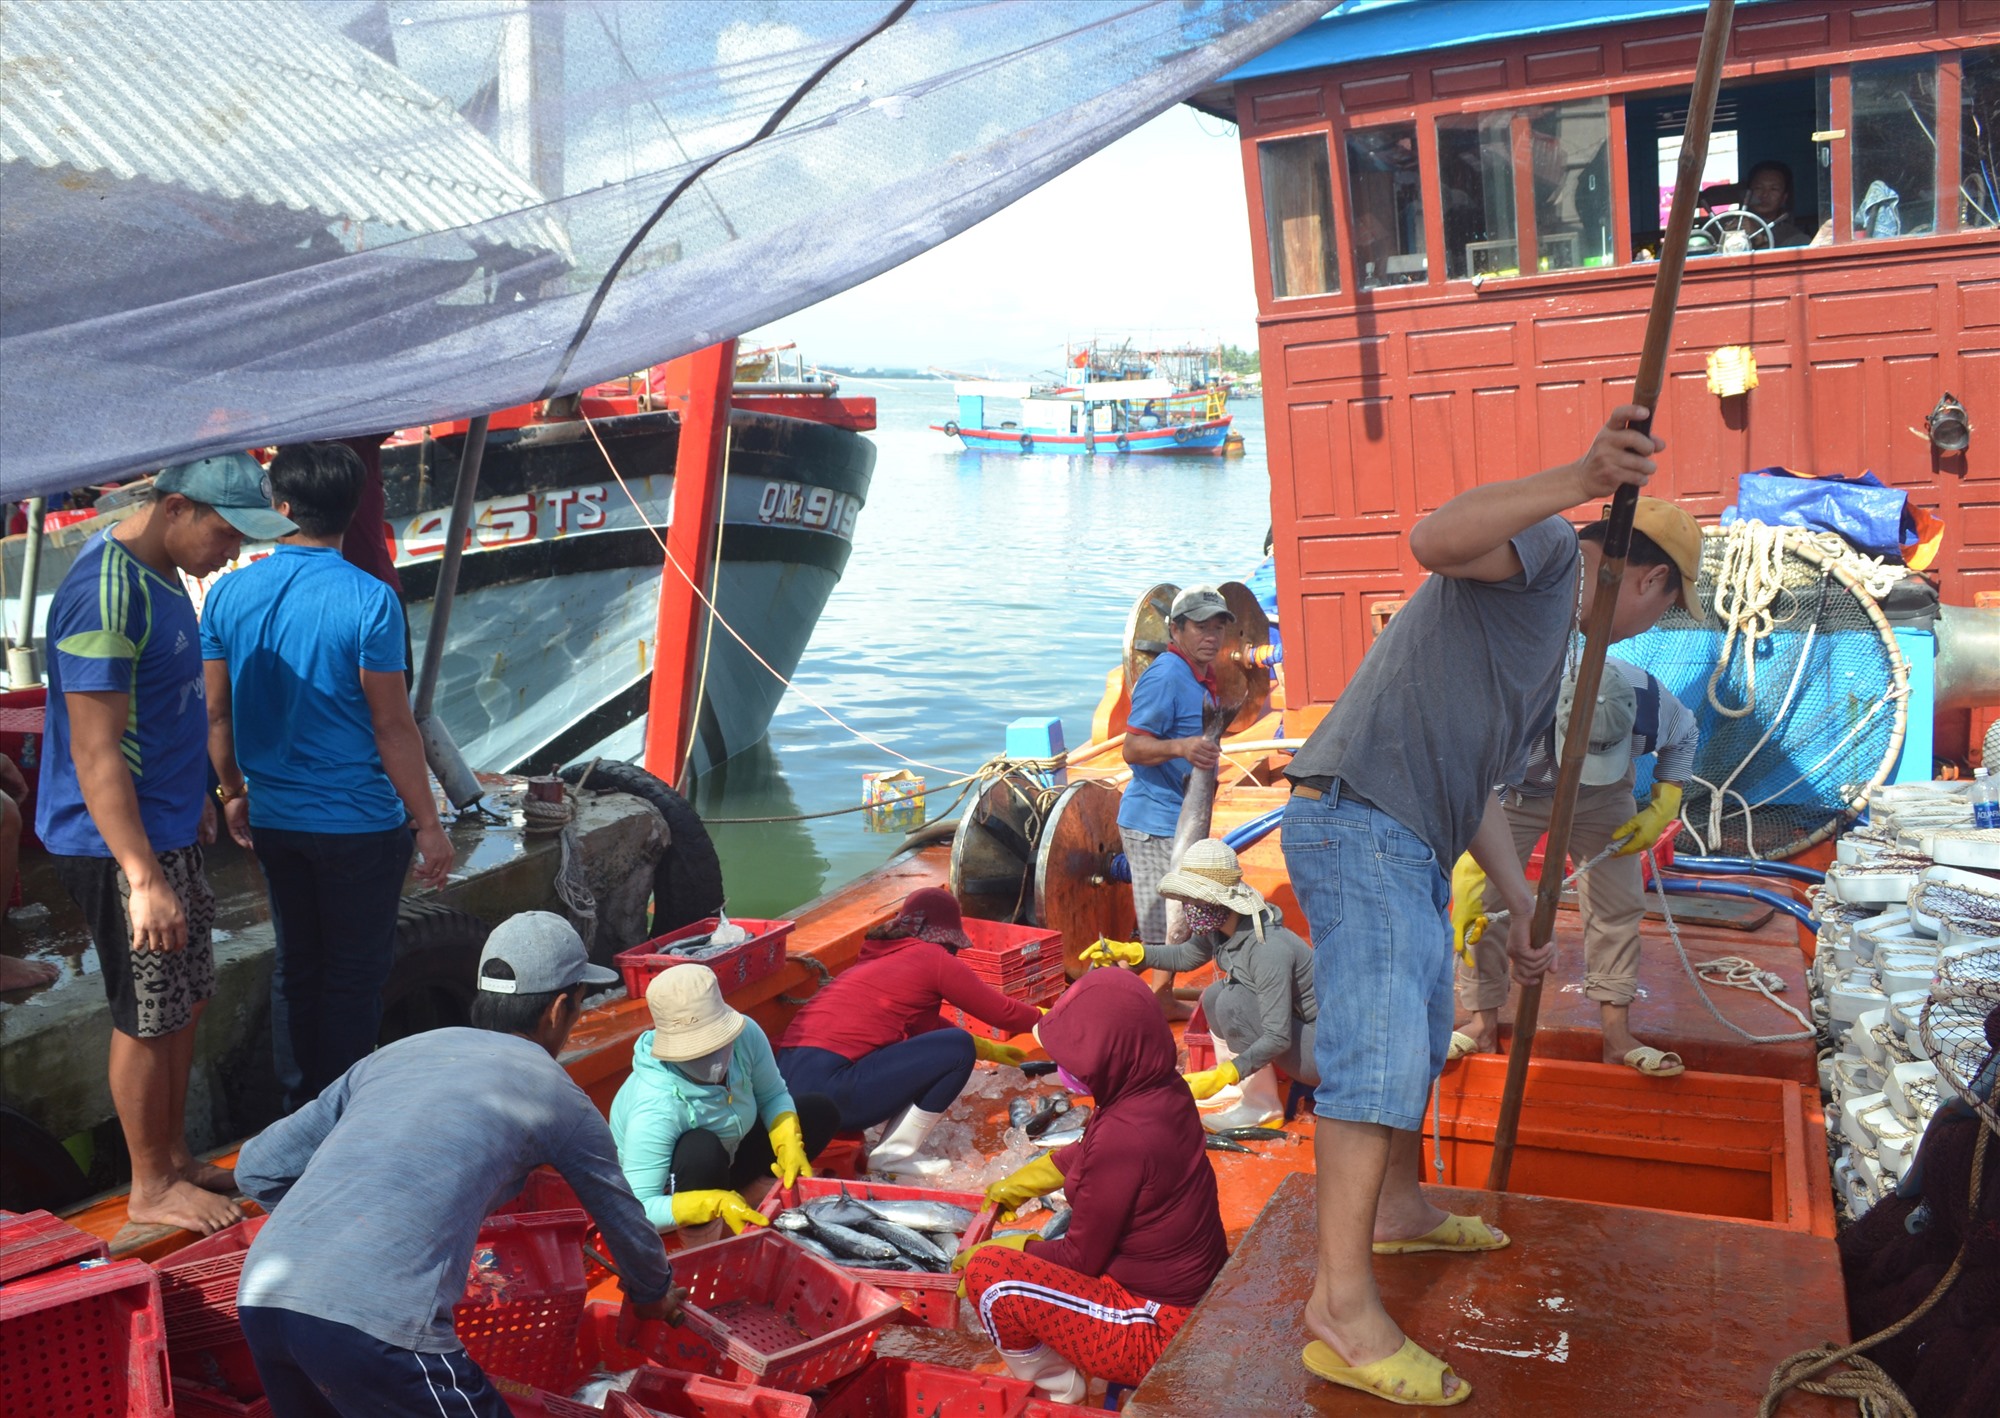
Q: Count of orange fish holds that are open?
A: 1